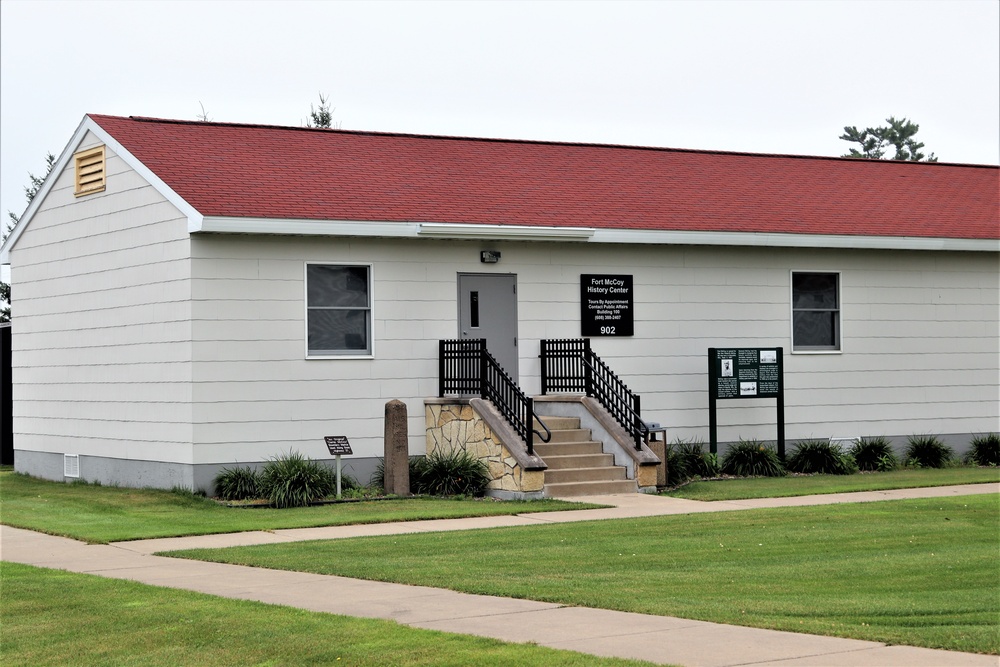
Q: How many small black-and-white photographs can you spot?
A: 3